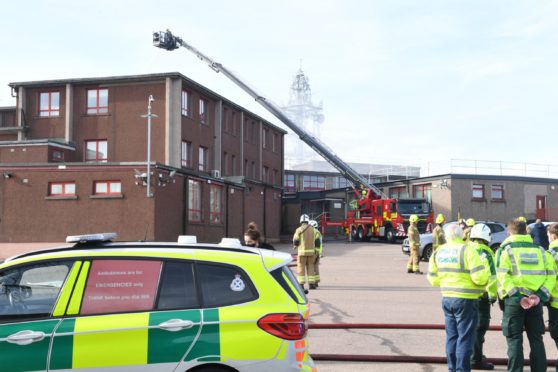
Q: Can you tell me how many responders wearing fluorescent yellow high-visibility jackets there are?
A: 4